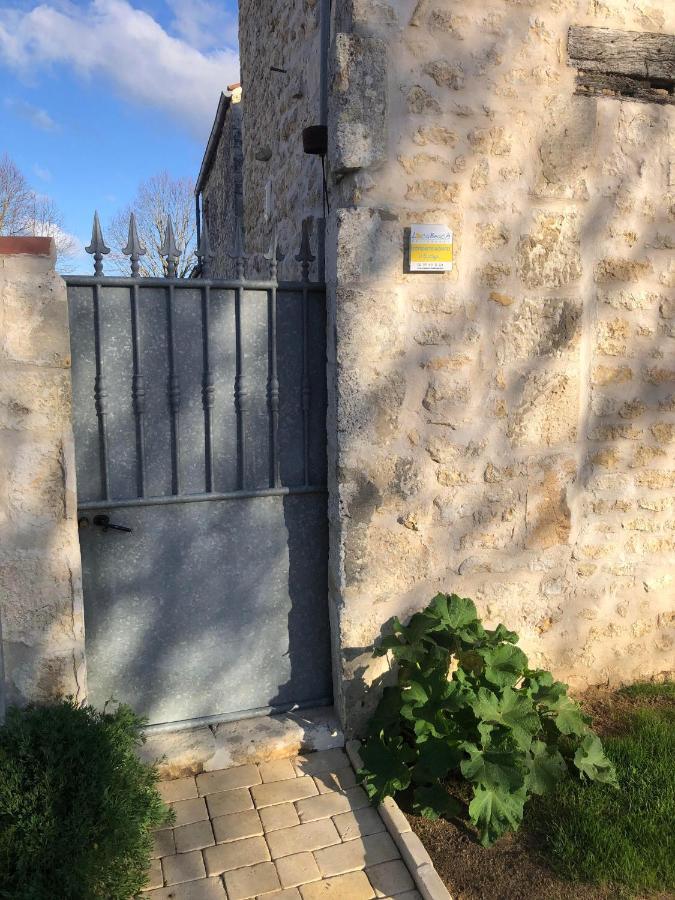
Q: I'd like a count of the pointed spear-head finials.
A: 7